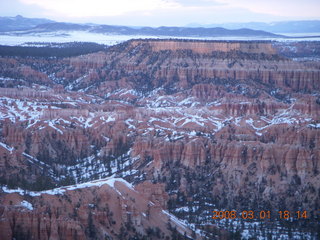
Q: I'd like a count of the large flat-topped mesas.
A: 1